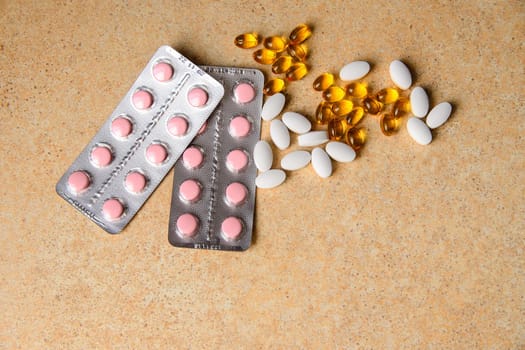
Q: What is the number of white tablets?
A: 14